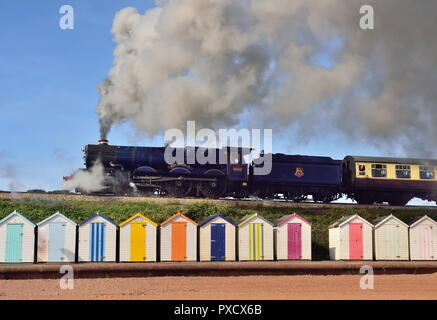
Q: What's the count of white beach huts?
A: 11